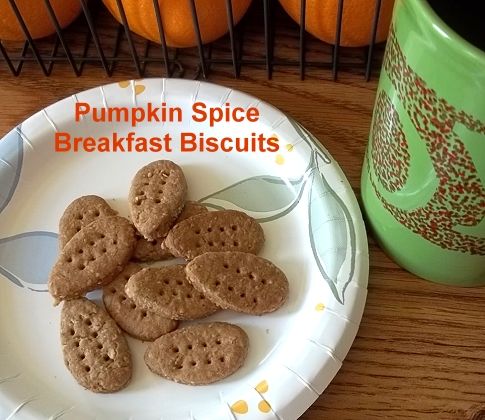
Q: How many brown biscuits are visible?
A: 10